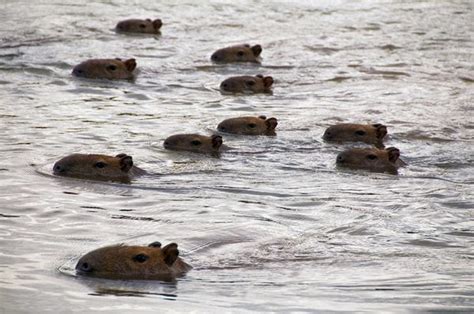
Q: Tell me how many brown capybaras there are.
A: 10